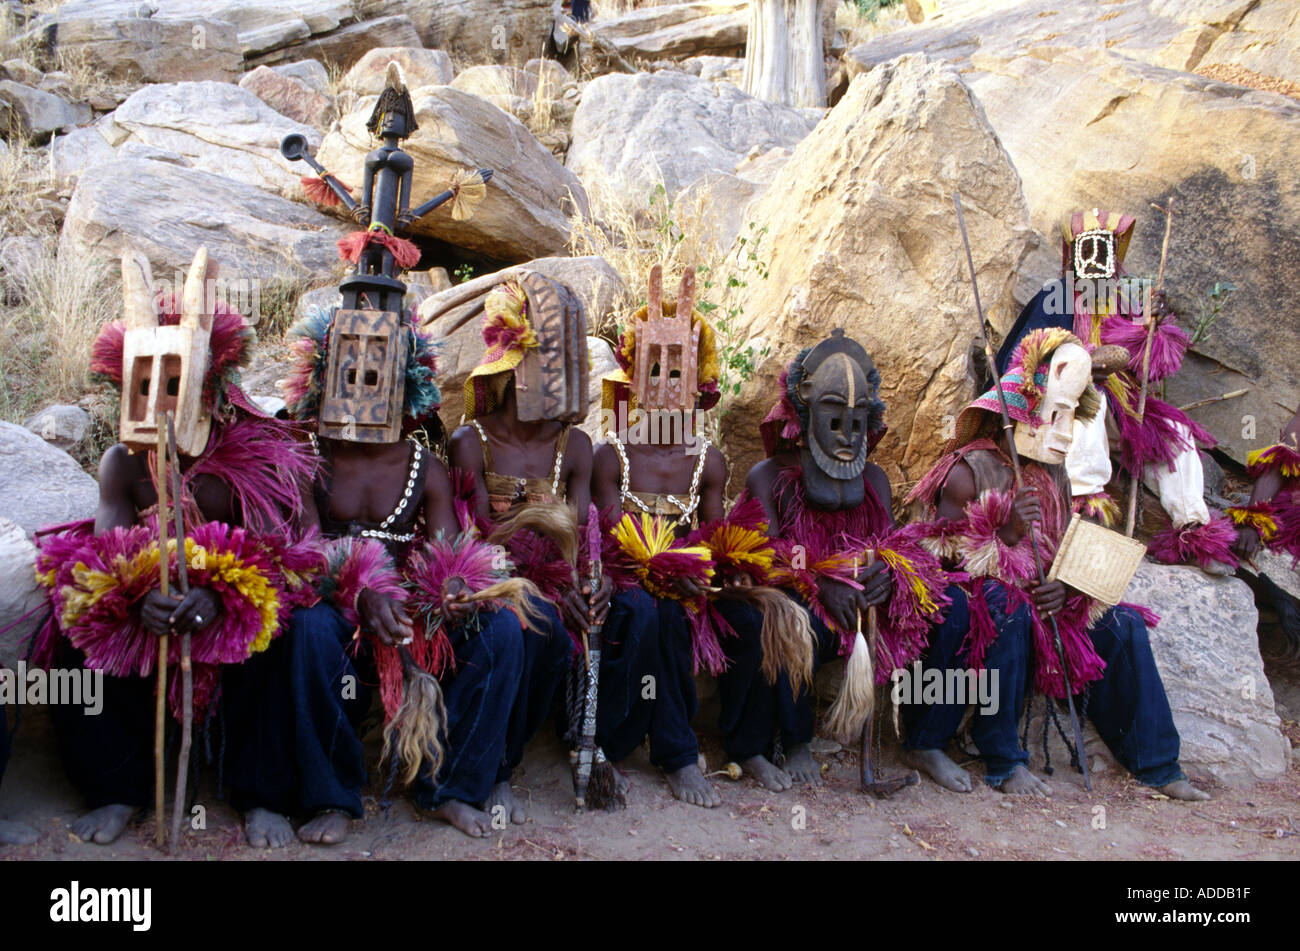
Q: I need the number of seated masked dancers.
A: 7